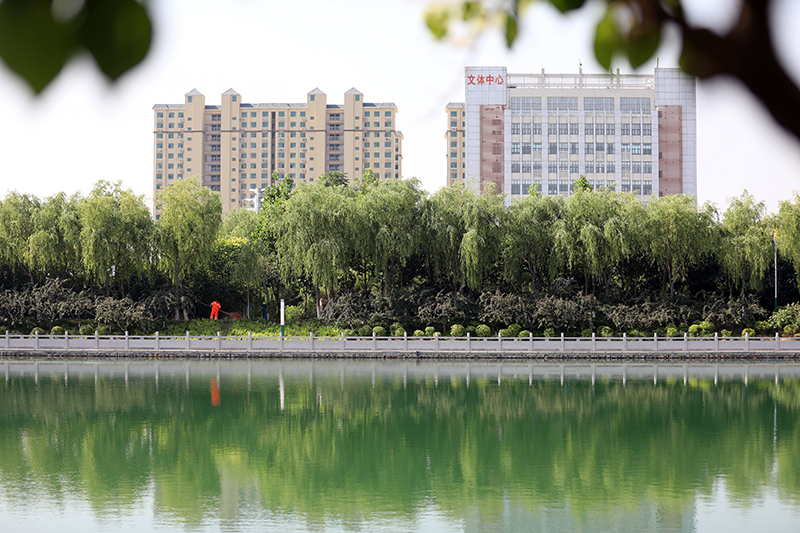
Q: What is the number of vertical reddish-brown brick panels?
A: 2